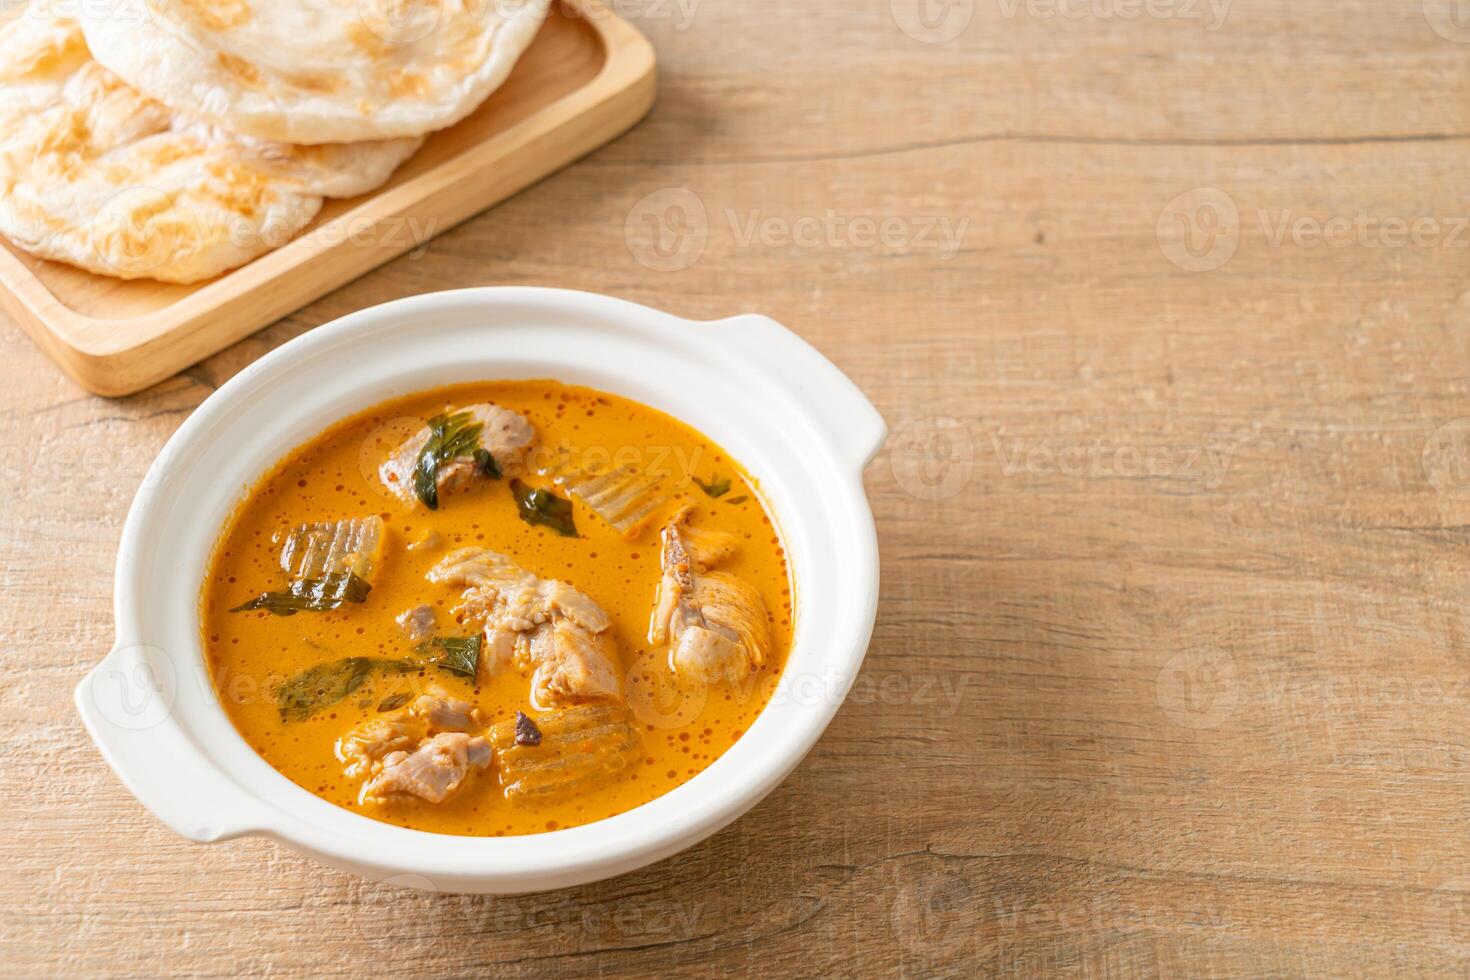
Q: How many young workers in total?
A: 0